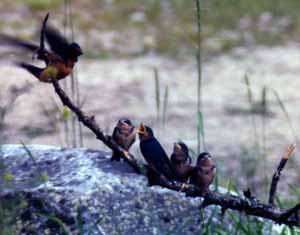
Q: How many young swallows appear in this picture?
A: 4